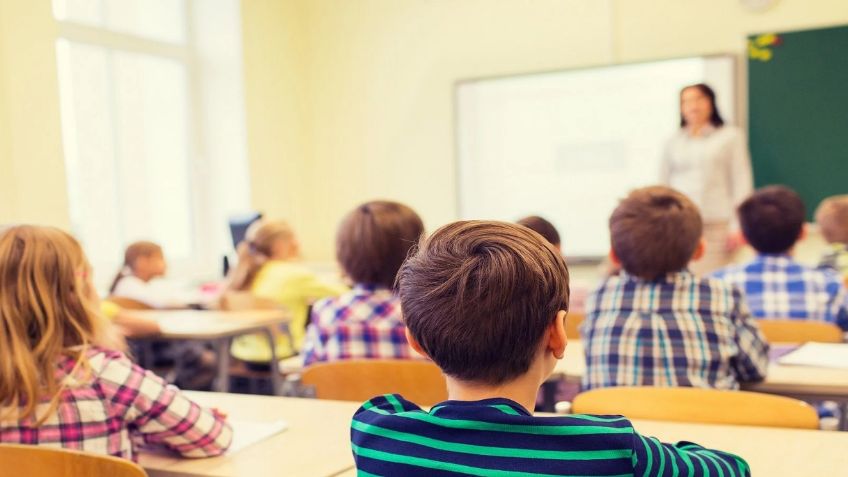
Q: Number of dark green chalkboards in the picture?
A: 1